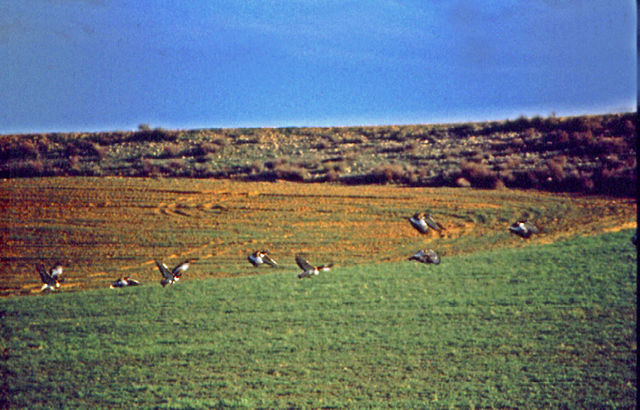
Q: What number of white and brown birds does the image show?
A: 8